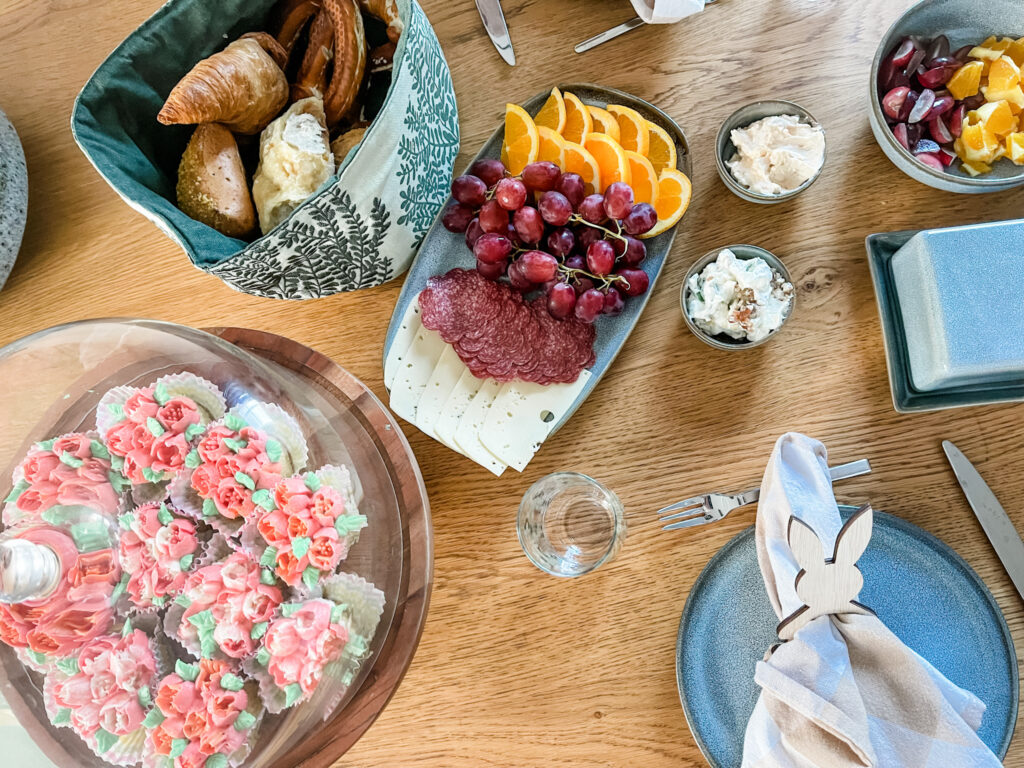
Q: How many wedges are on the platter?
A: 11